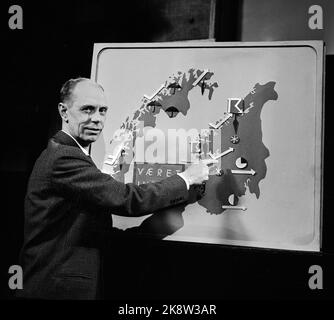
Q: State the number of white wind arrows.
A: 7